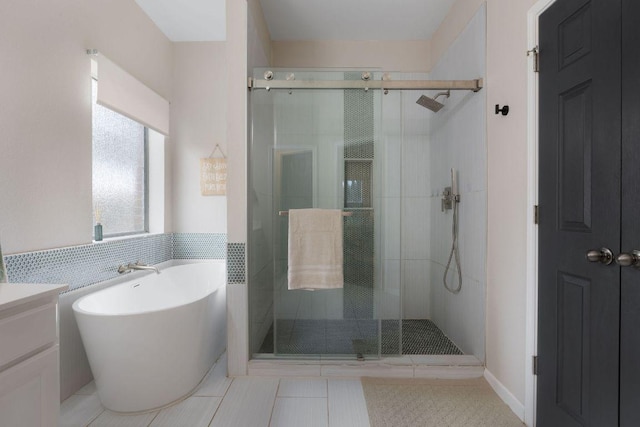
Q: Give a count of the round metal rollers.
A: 4